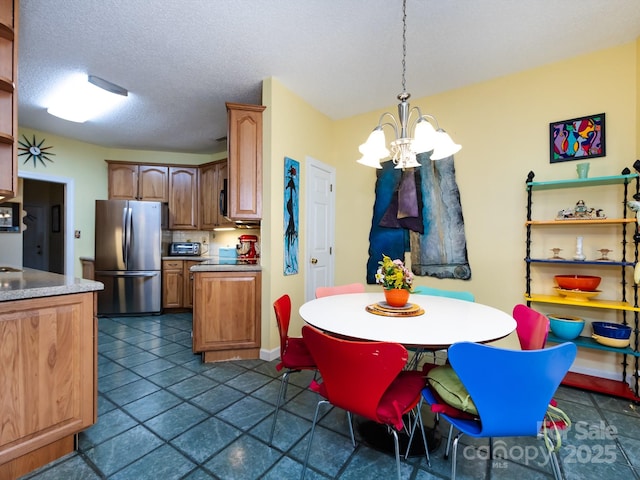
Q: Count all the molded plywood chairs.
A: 6